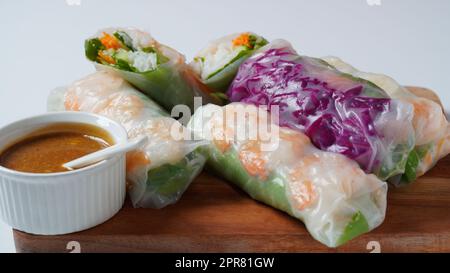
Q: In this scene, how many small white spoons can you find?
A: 1